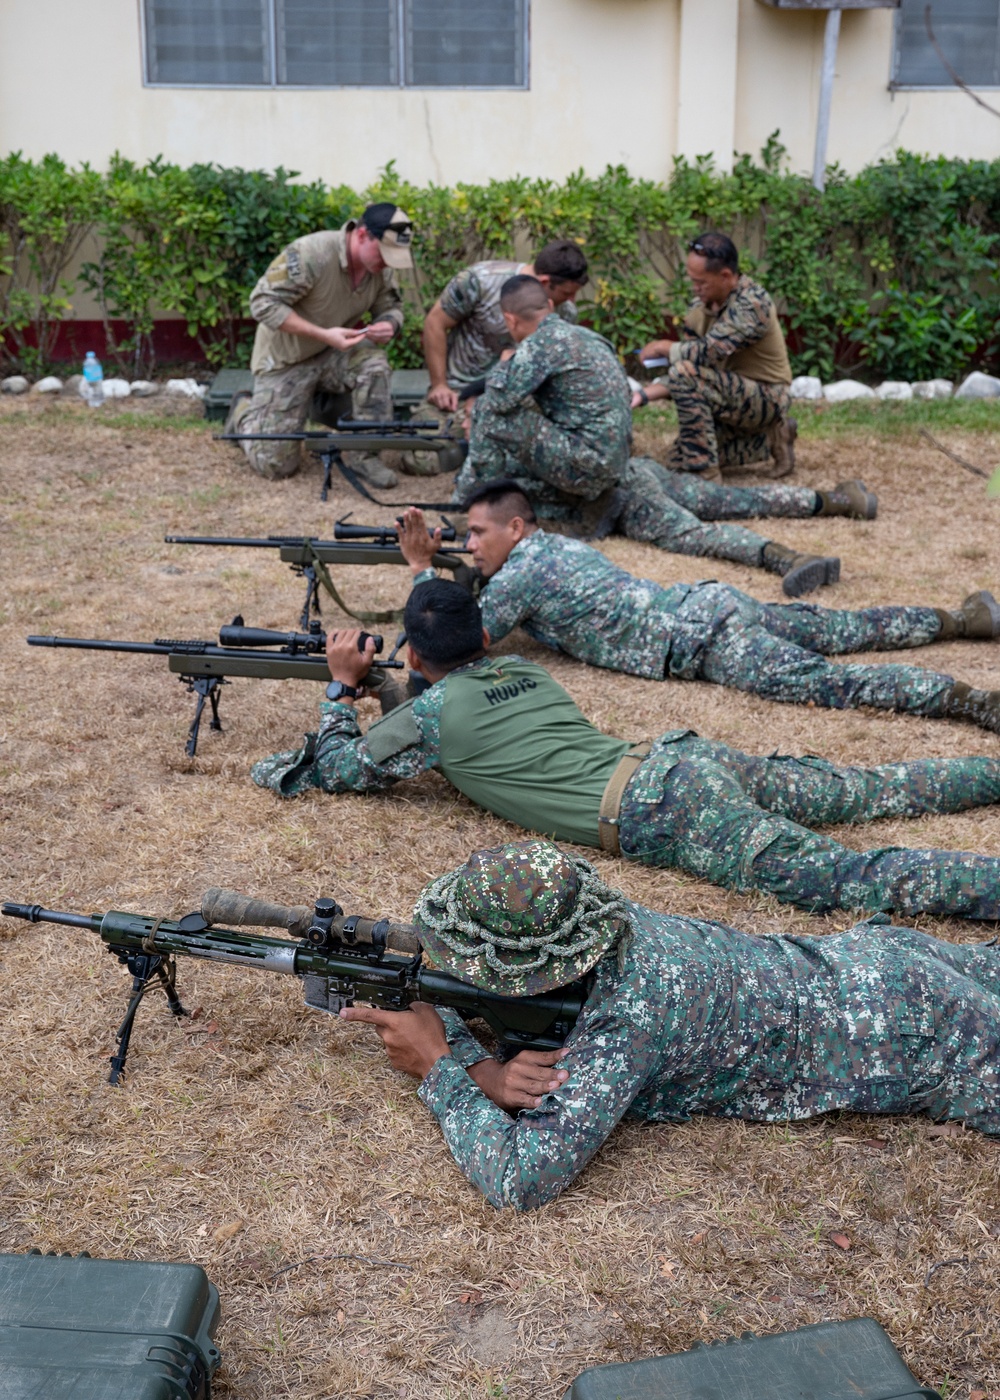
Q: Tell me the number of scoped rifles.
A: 4